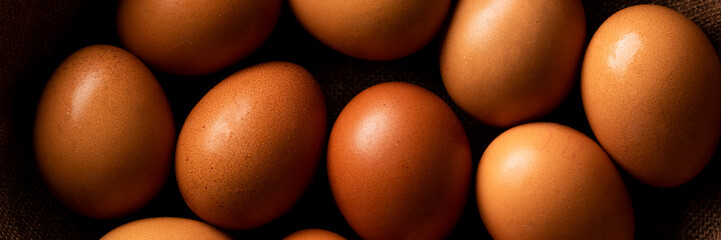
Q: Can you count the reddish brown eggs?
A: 1